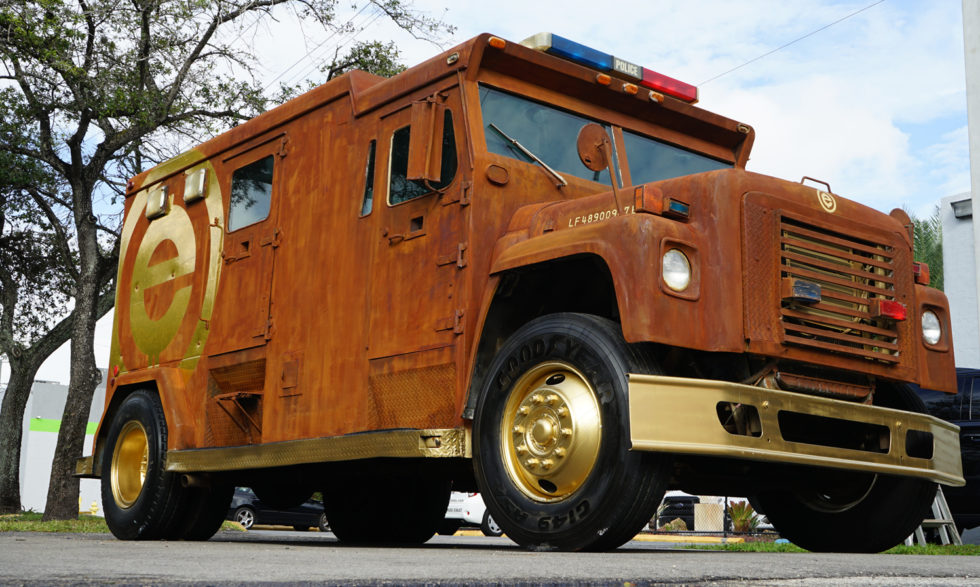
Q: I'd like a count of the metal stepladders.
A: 1